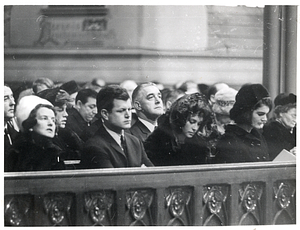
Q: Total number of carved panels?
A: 8